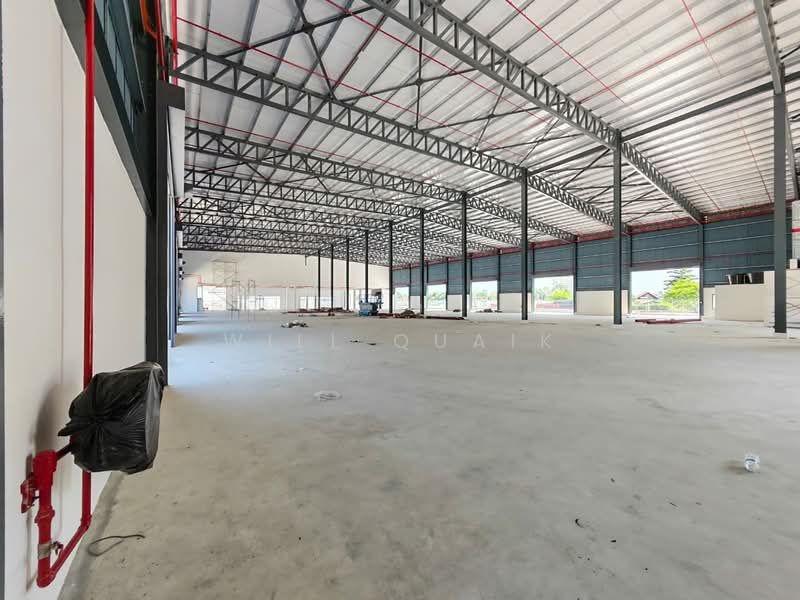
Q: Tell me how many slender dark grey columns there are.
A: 10